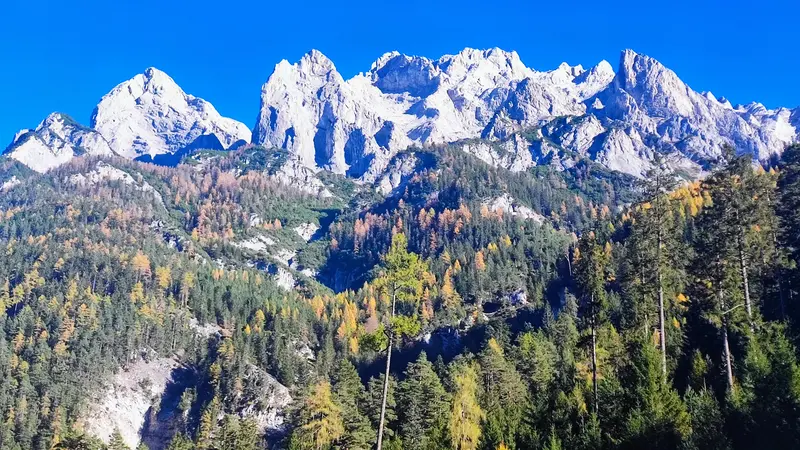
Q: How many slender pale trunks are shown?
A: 5